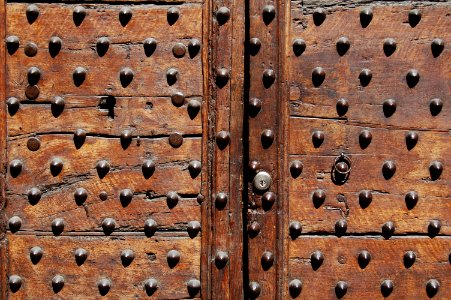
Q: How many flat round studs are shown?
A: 6